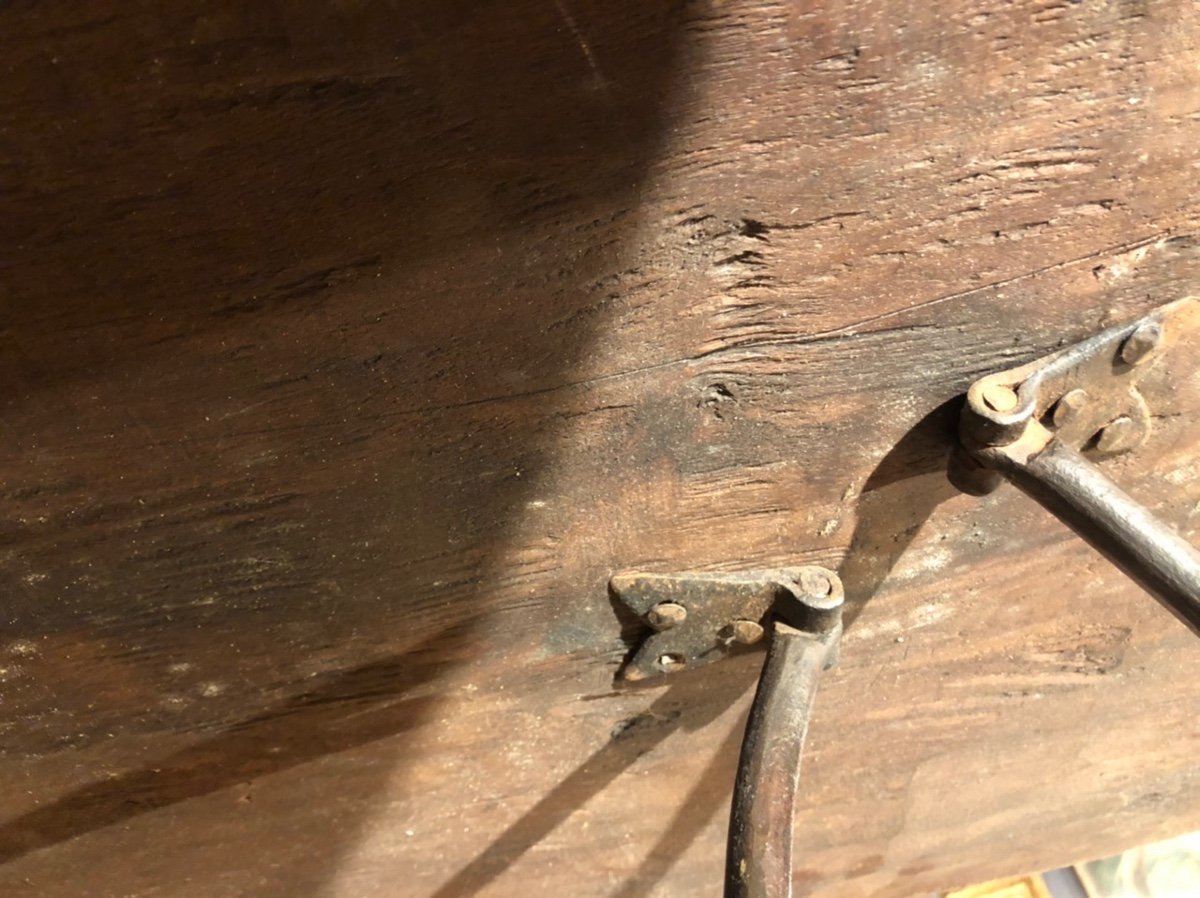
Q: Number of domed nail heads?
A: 5